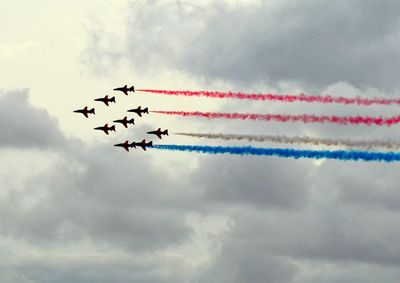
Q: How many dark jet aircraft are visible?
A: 9